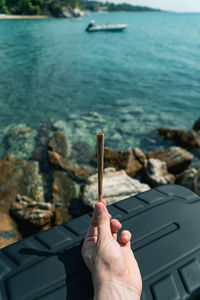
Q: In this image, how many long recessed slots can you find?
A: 1